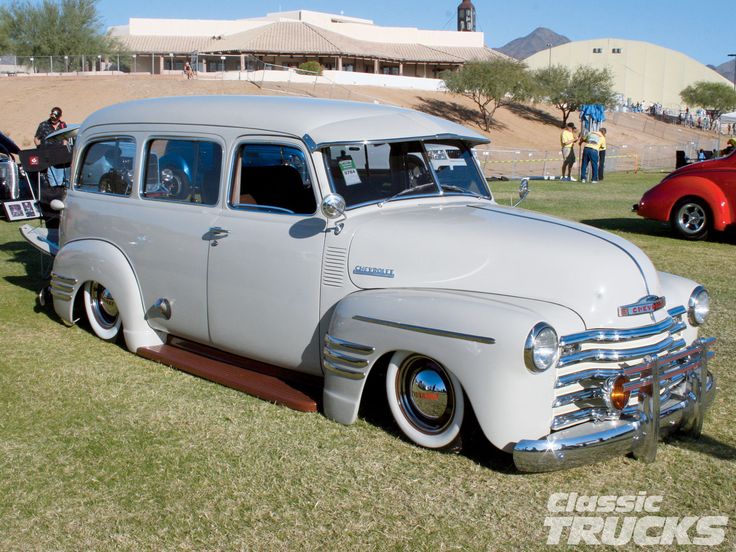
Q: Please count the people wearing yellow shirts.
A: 3